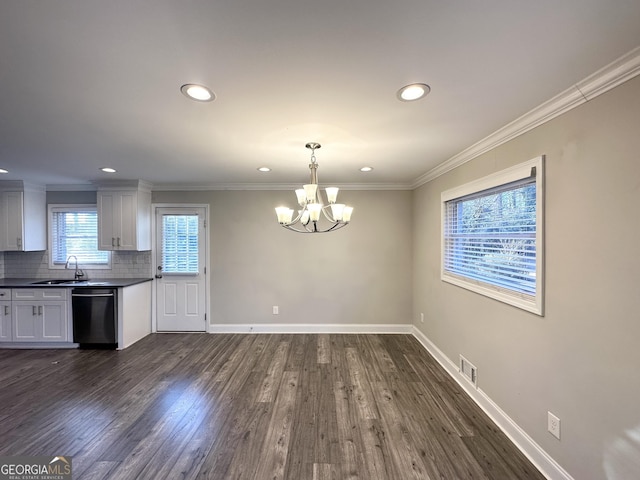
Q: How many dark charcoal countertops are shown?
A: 1